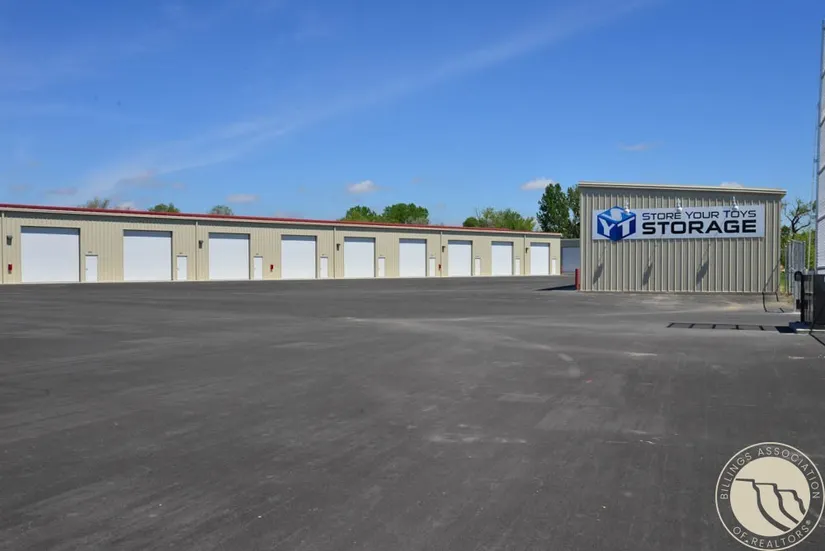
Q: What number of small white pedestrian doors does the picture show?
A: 9